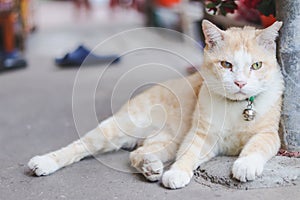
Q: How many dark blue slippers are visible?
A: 1